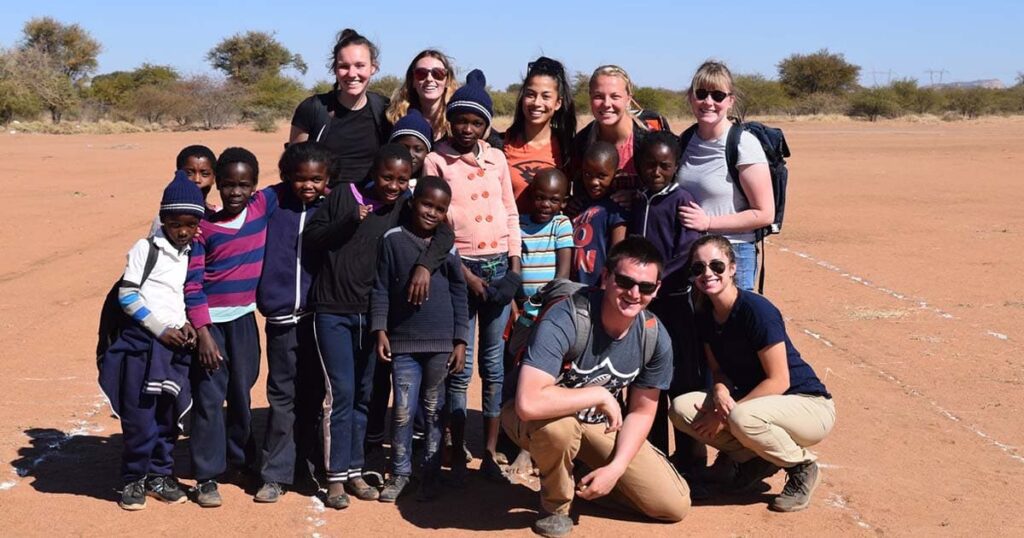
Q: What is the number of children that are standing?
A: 11